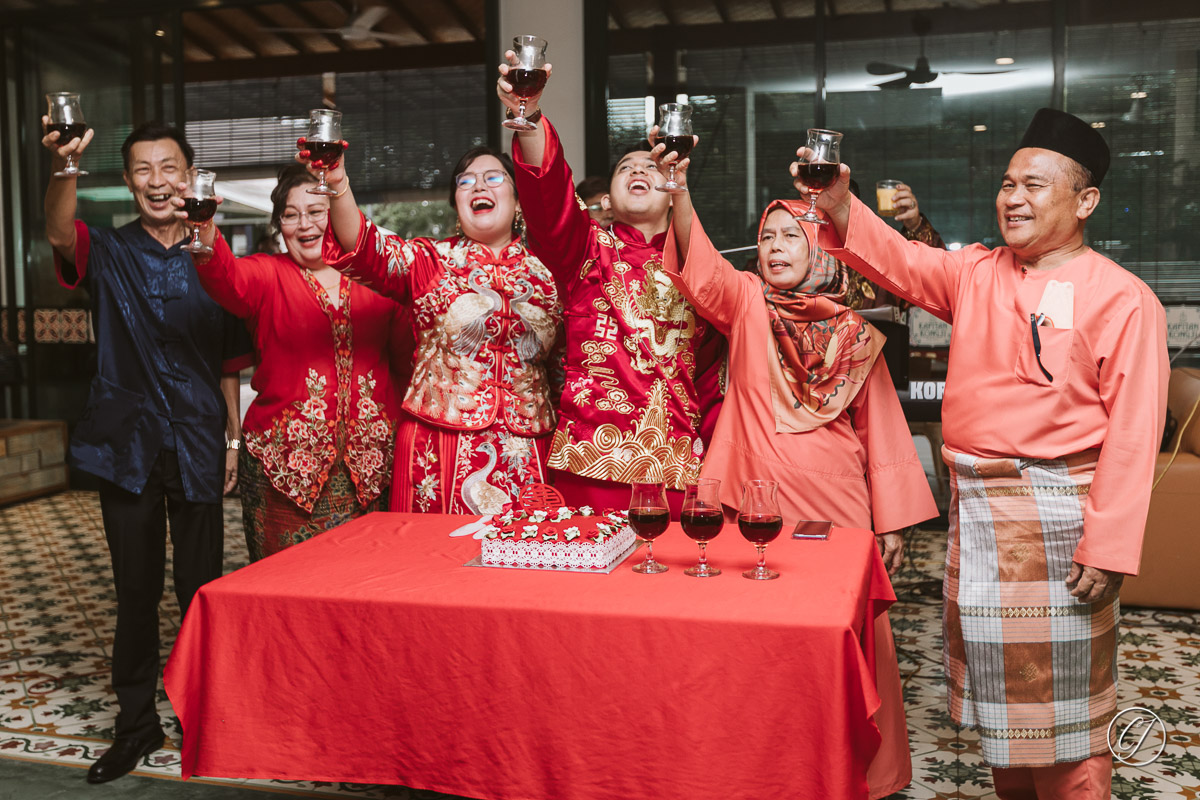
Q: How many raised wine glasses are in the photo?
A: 6